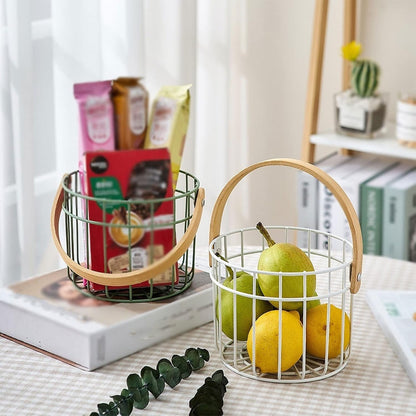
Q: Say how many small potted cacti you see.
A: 1